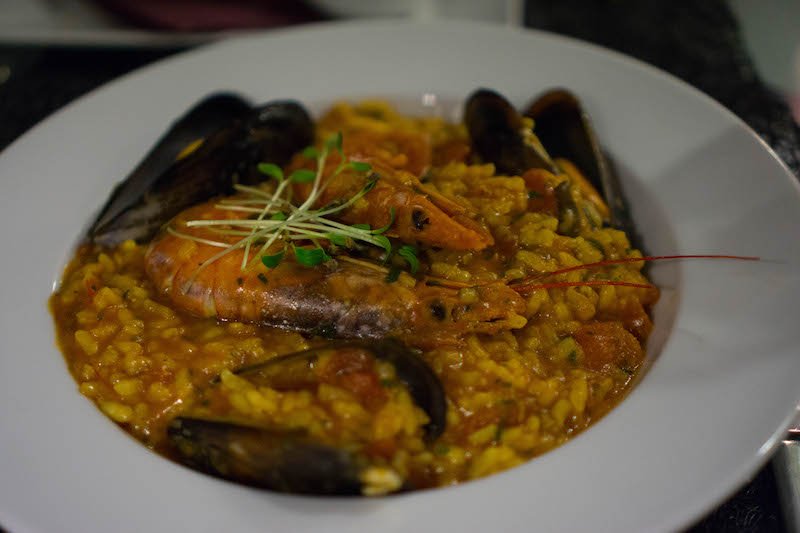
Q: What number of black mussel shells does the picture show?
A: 6